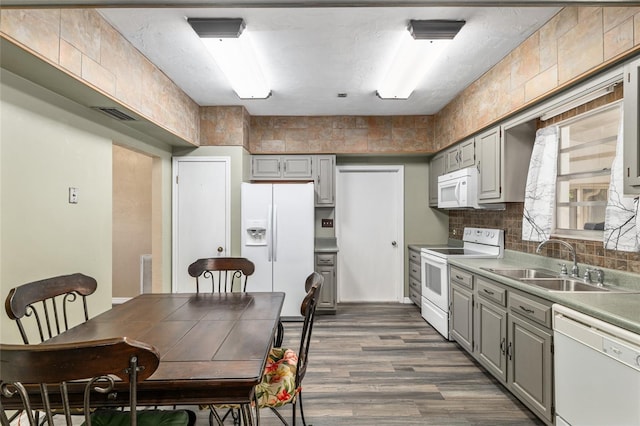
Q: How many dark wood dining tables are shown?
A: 1